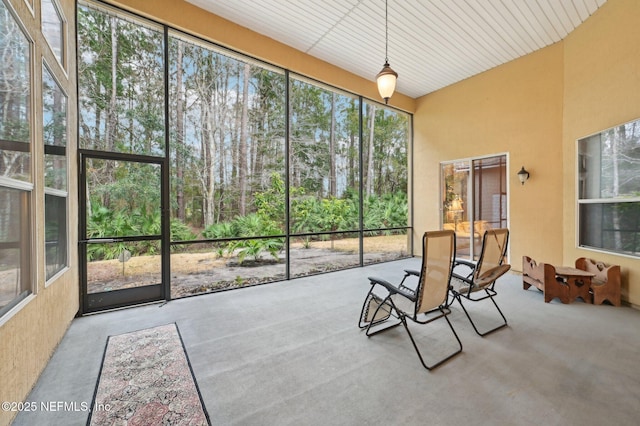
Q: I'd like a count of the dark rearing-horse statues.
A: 0